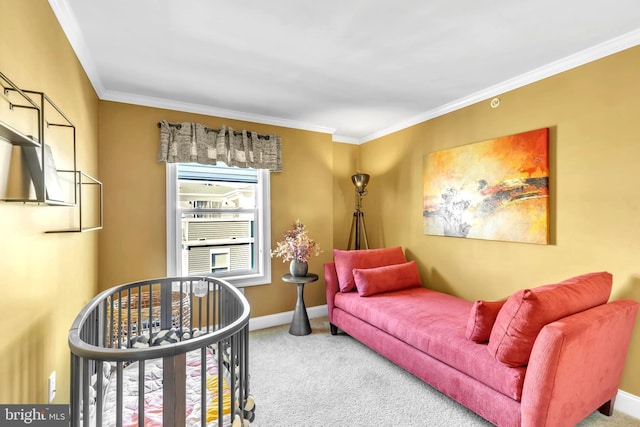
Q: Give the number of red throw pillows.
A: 4